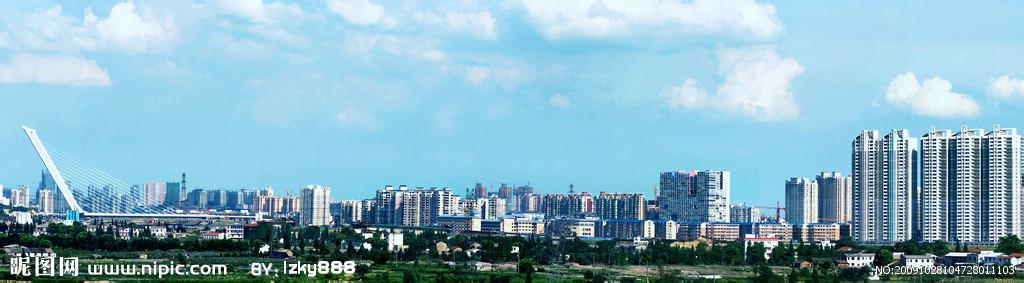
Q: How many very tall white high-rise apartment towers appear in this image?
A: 5